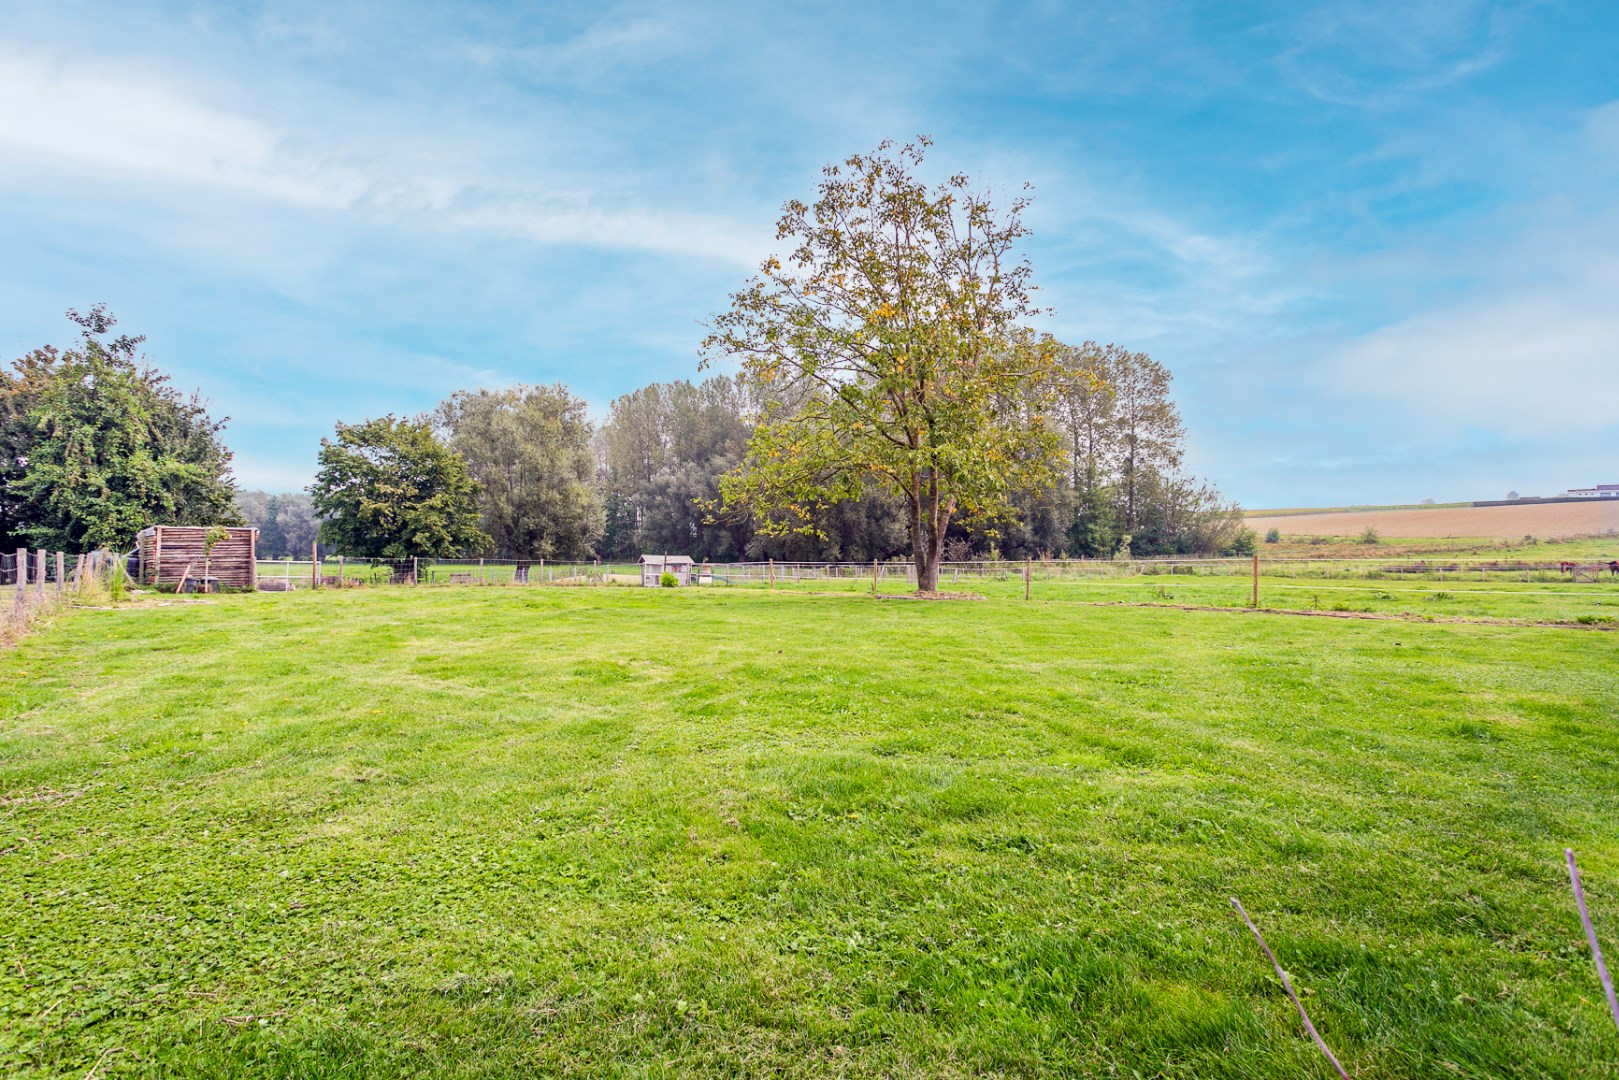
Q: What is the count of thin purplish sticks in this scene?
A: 2